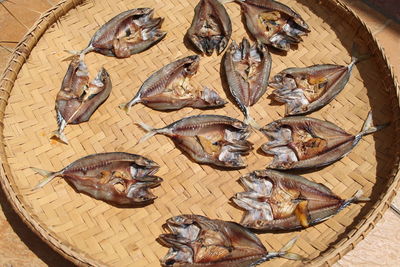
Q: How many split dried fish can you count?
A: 12